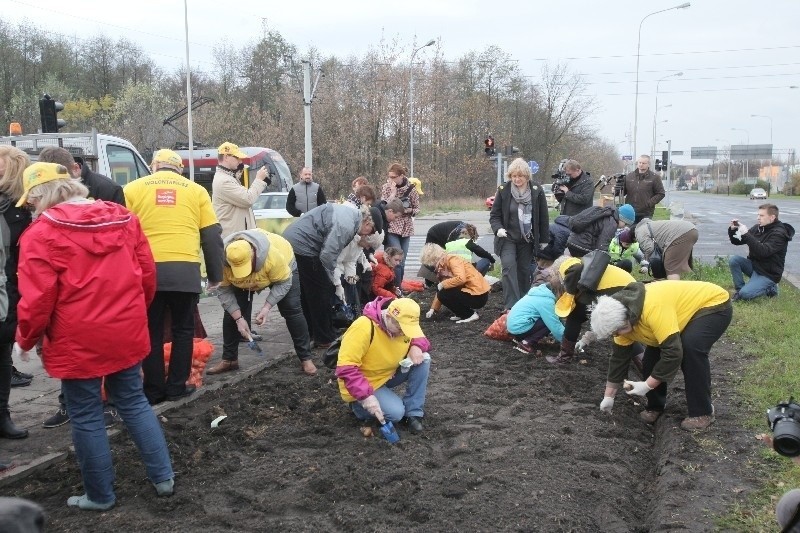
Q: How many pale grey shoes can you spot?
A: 2